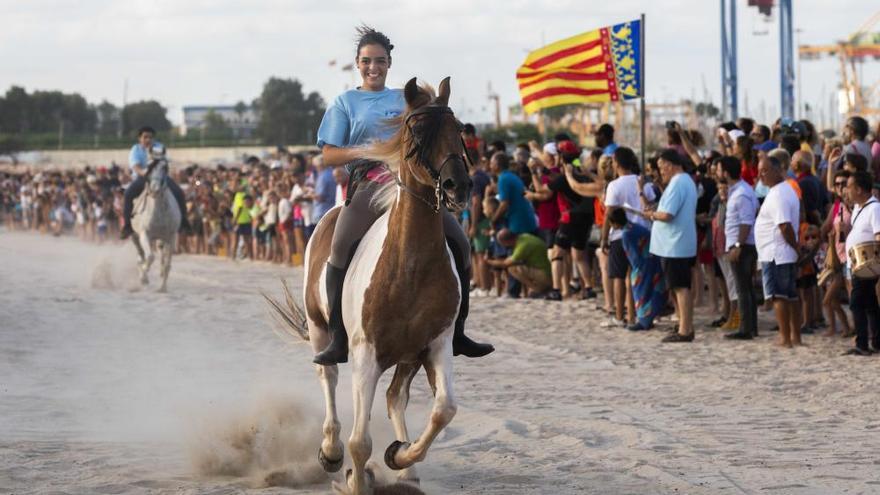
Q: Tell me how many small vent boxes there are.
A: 0